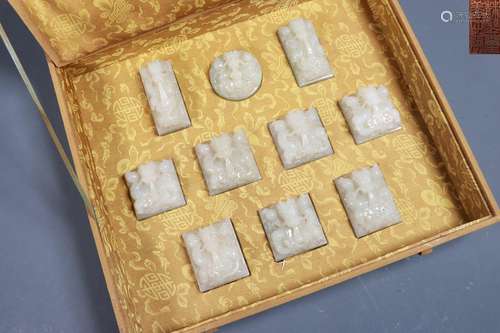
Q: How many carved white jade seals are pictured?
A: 10